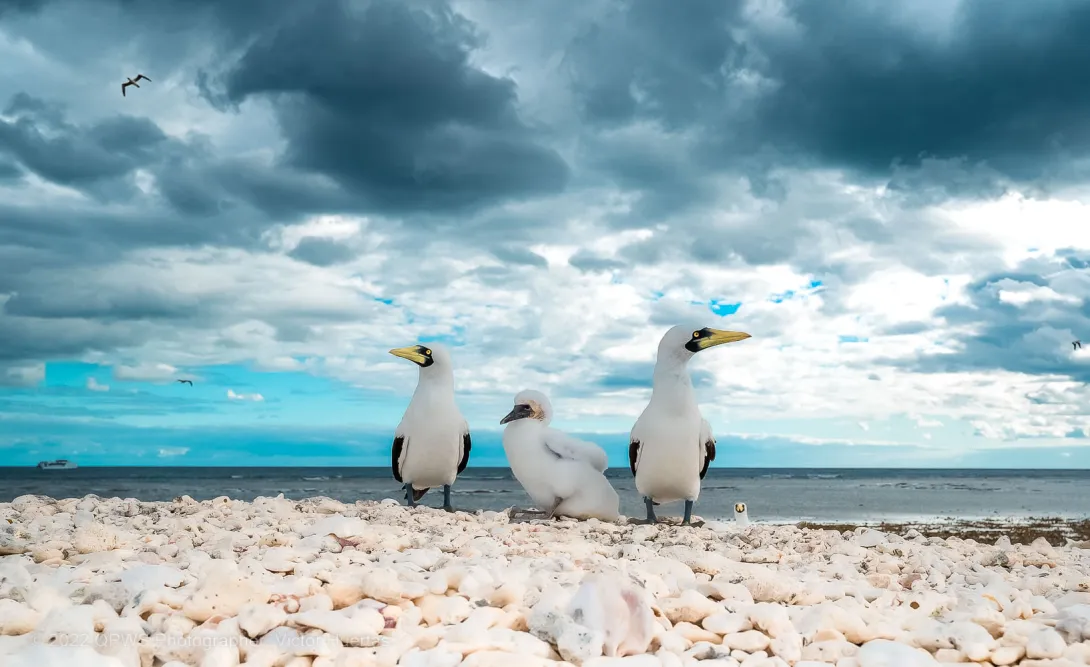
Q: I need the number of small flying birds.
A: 3